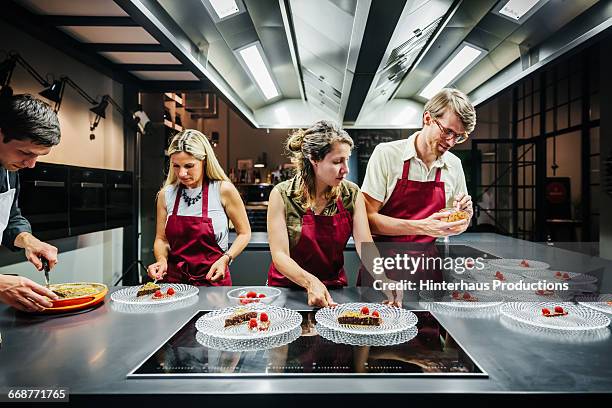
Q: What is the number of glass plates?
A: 11